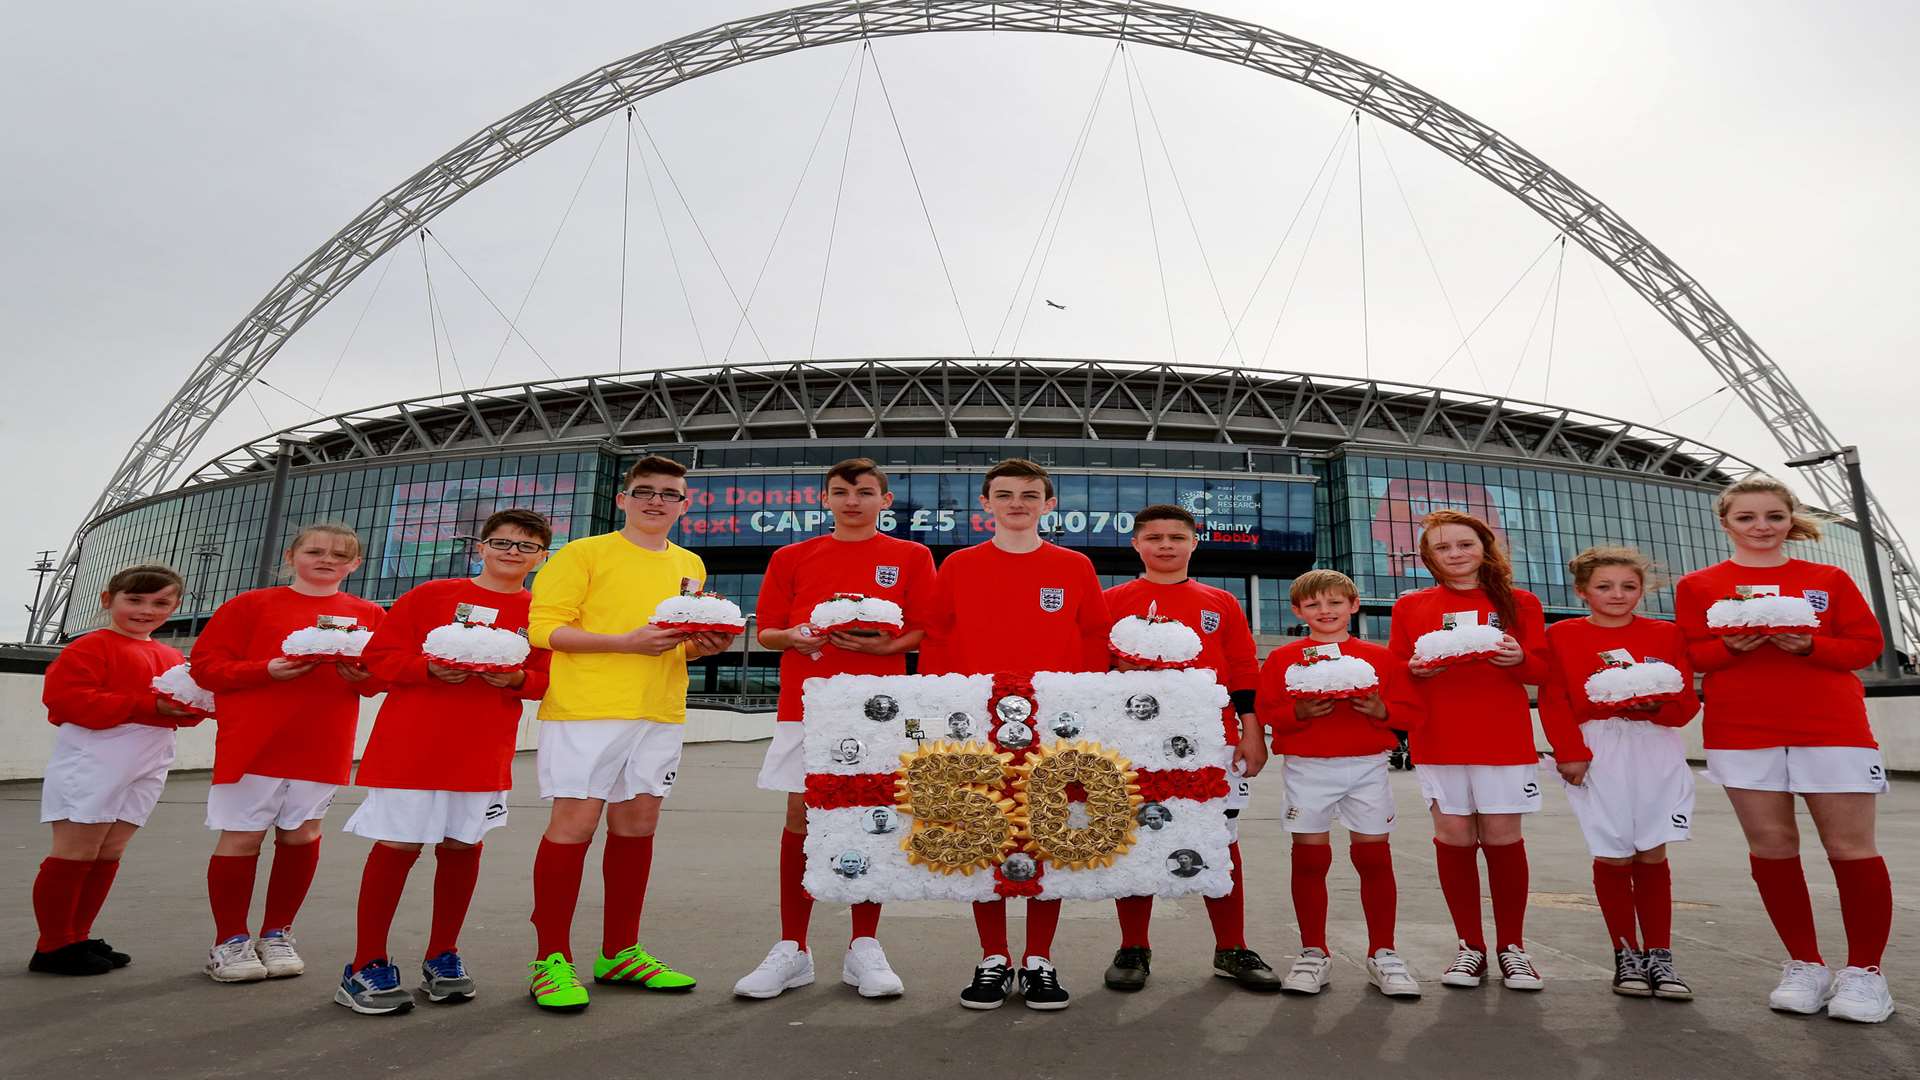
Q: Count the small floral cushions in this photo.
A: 10